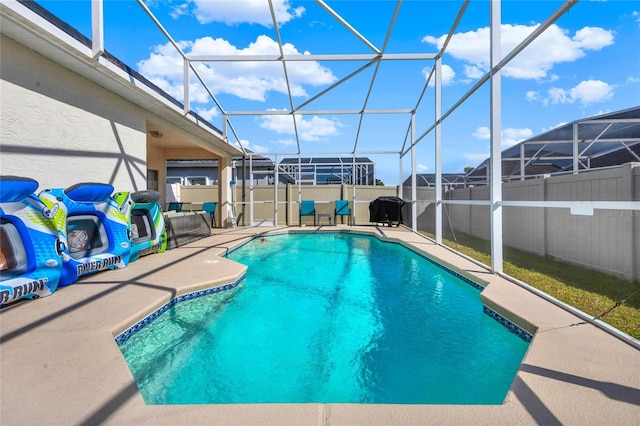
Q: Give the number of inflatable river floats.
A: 3